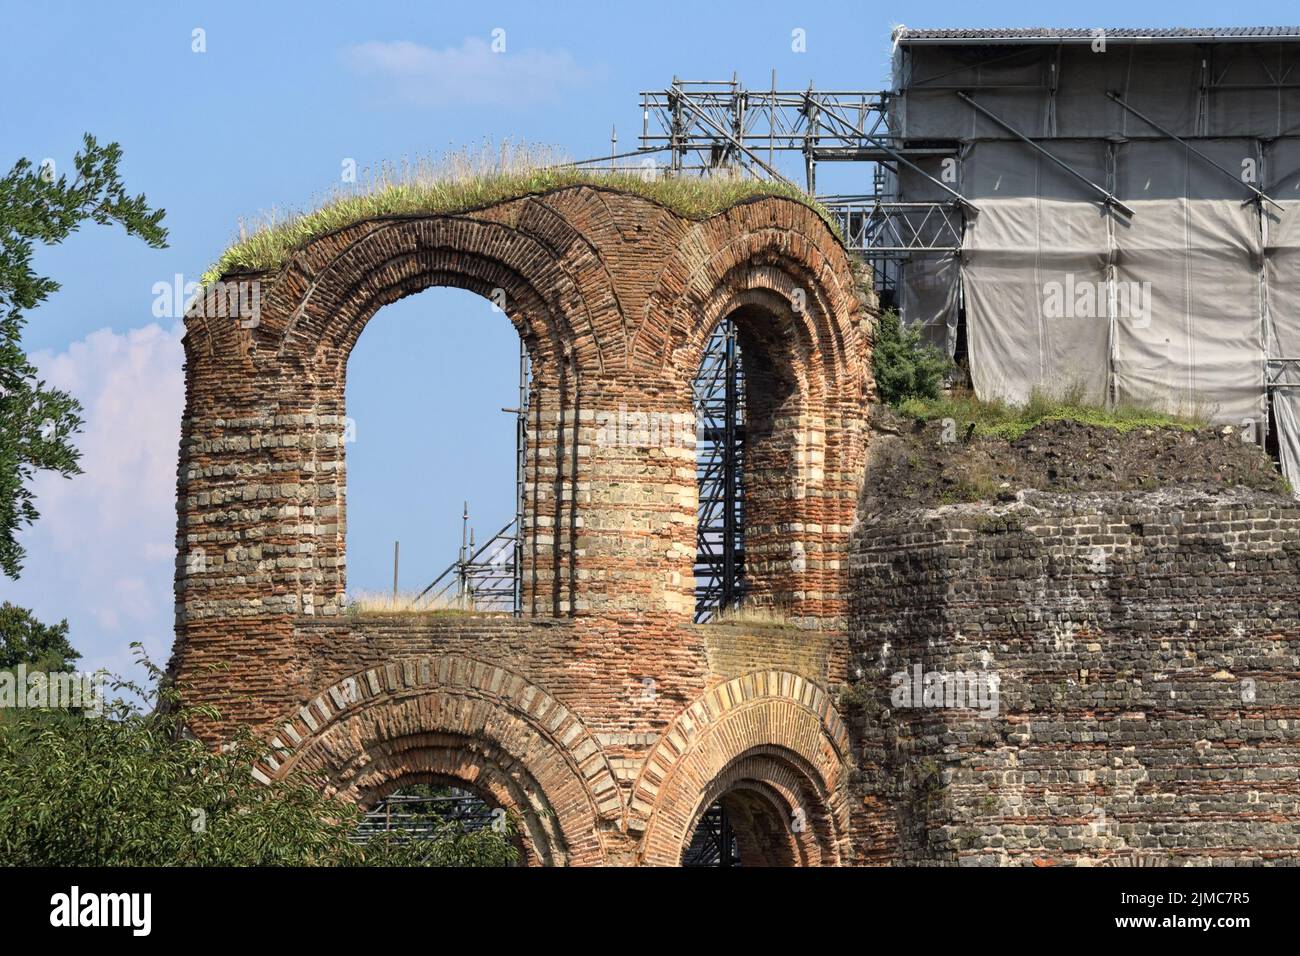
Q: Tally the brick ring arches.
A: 4